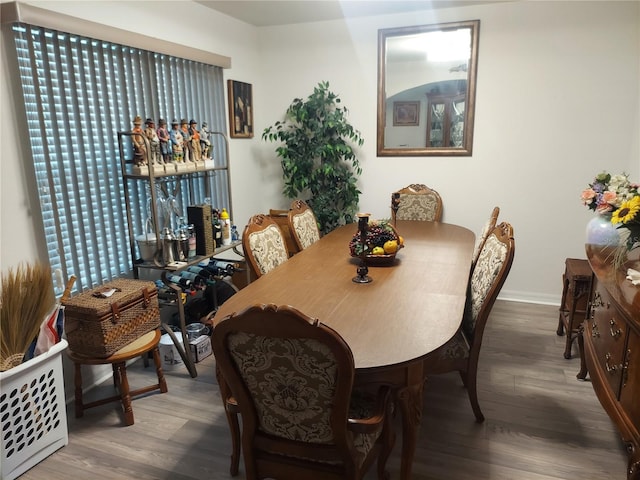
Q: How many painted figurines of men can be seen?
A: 7